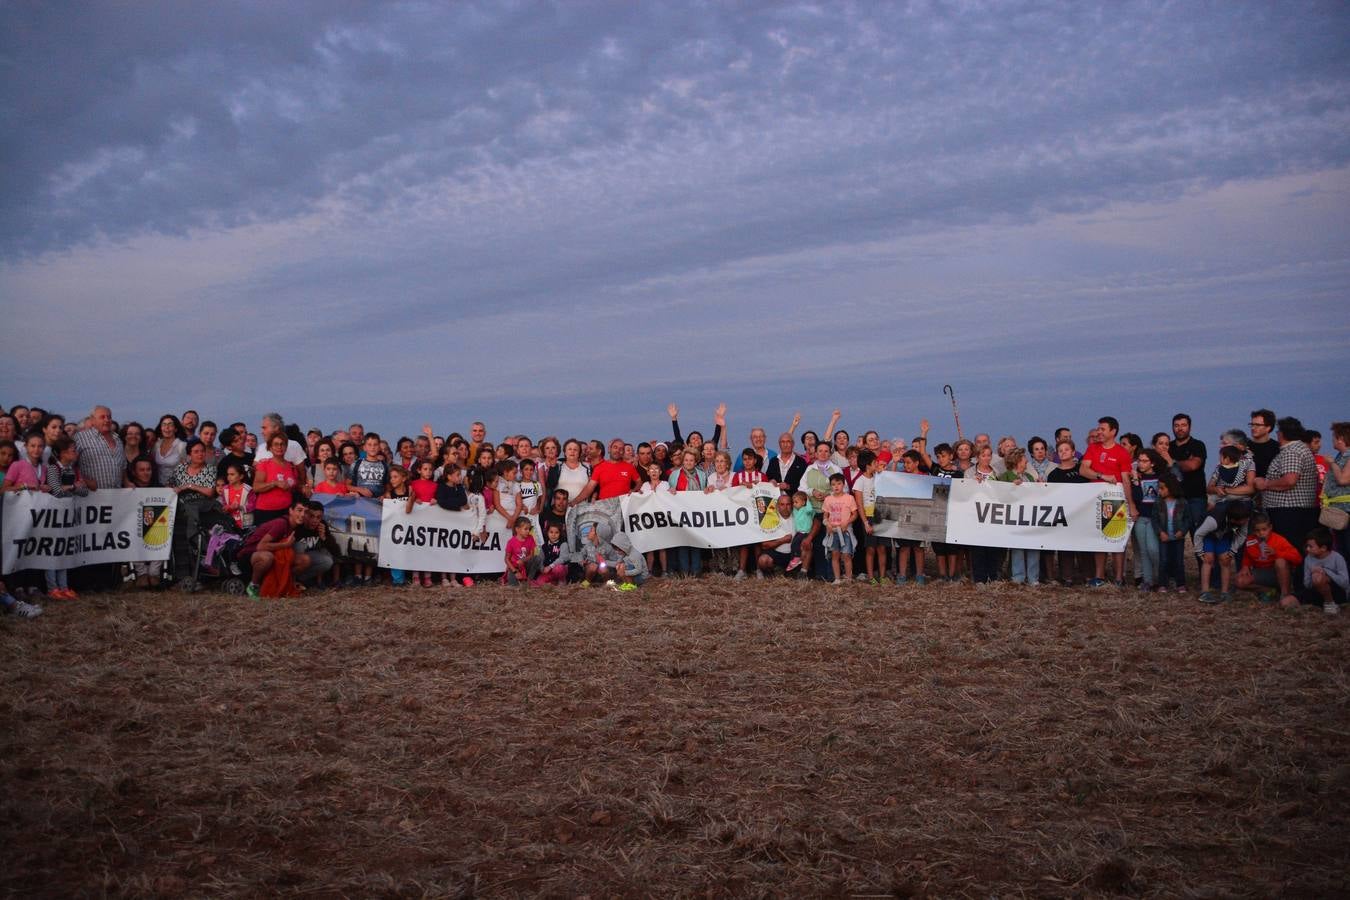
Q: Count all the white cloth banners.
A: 4